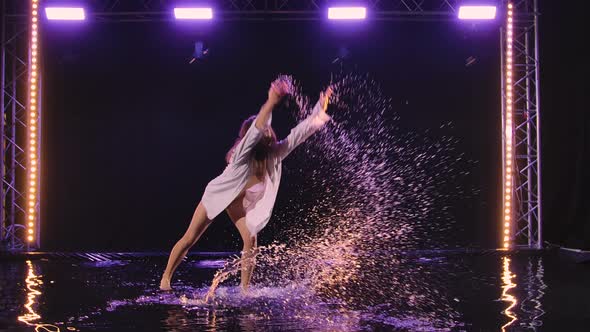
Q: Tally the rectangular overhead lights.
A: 4